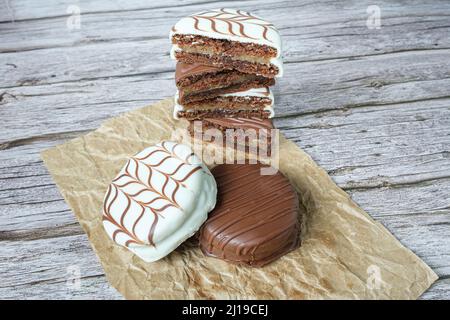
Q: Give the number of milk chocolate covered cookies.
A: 3